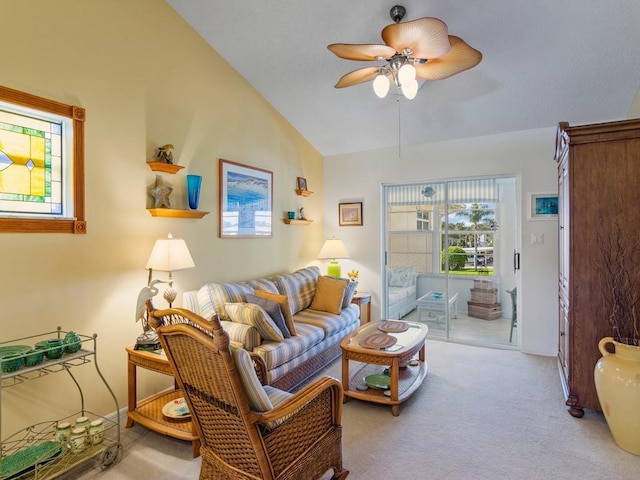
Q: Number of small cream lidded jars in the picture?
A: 4